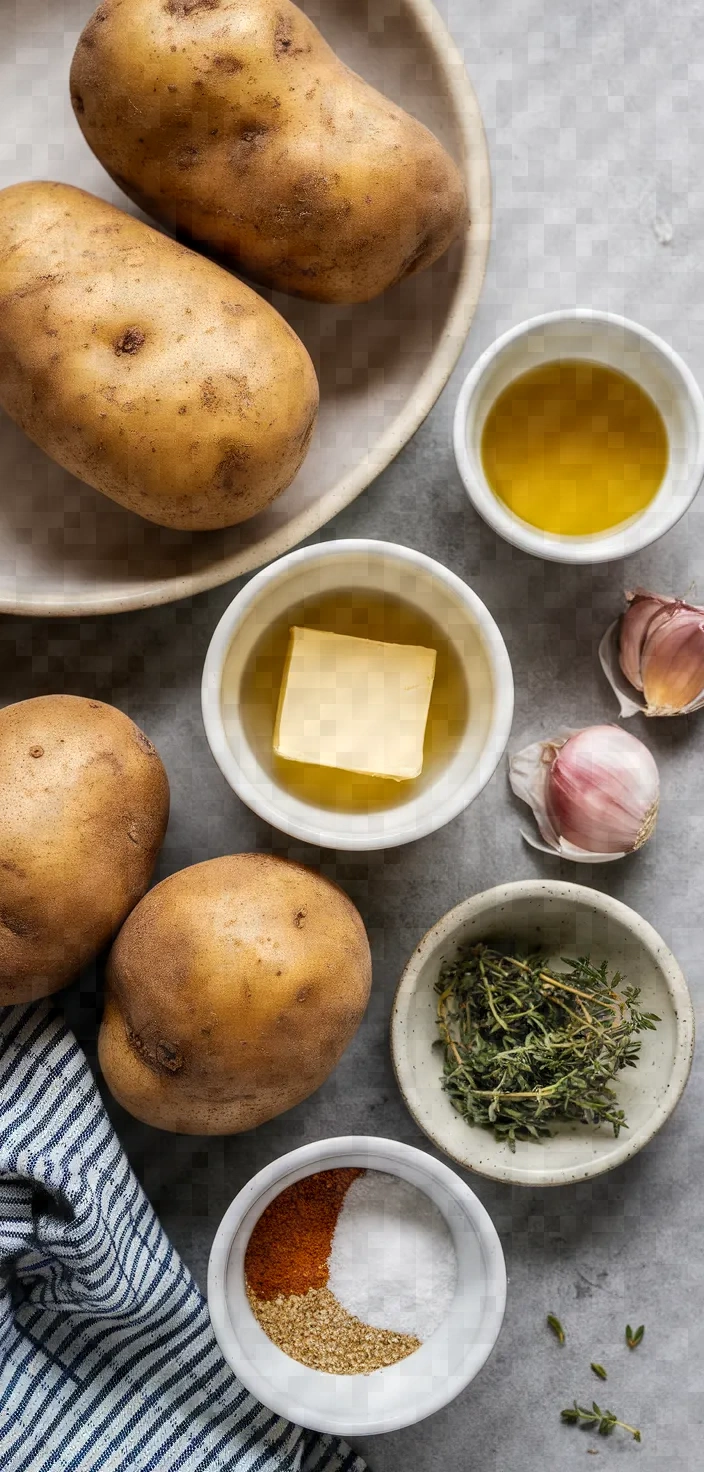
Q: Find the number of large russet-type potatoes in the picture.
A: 4